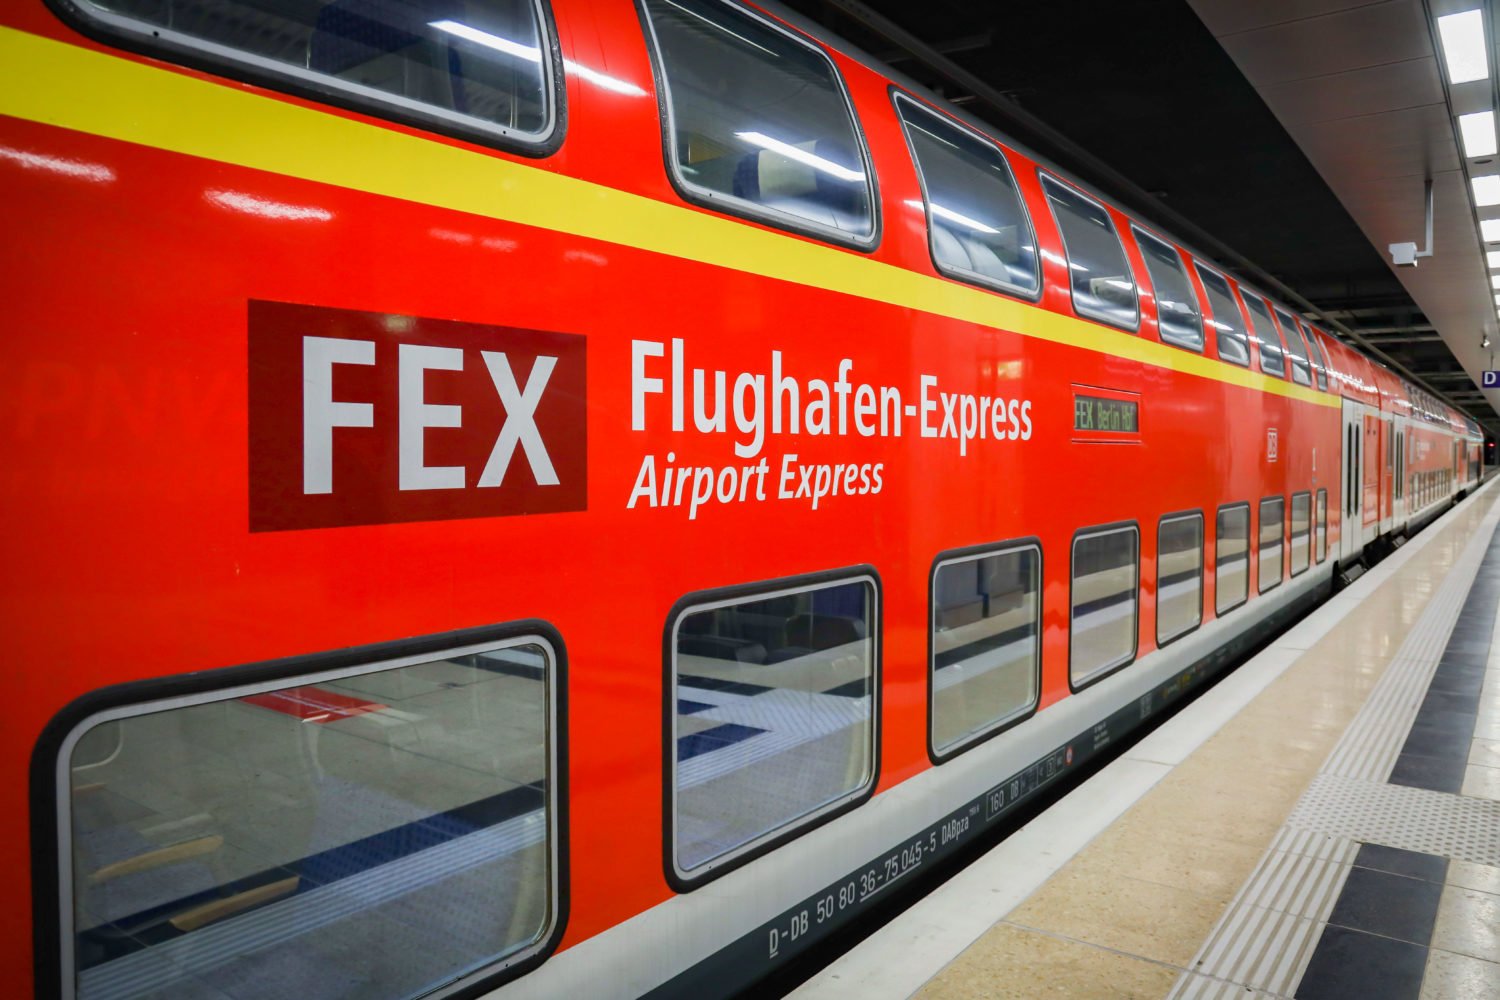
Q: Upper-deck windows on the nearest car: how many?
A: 9